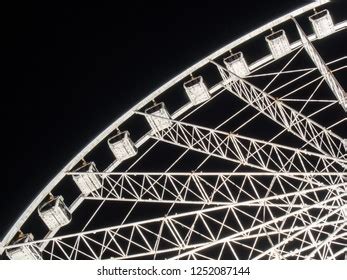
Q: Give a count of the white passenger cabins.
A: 9